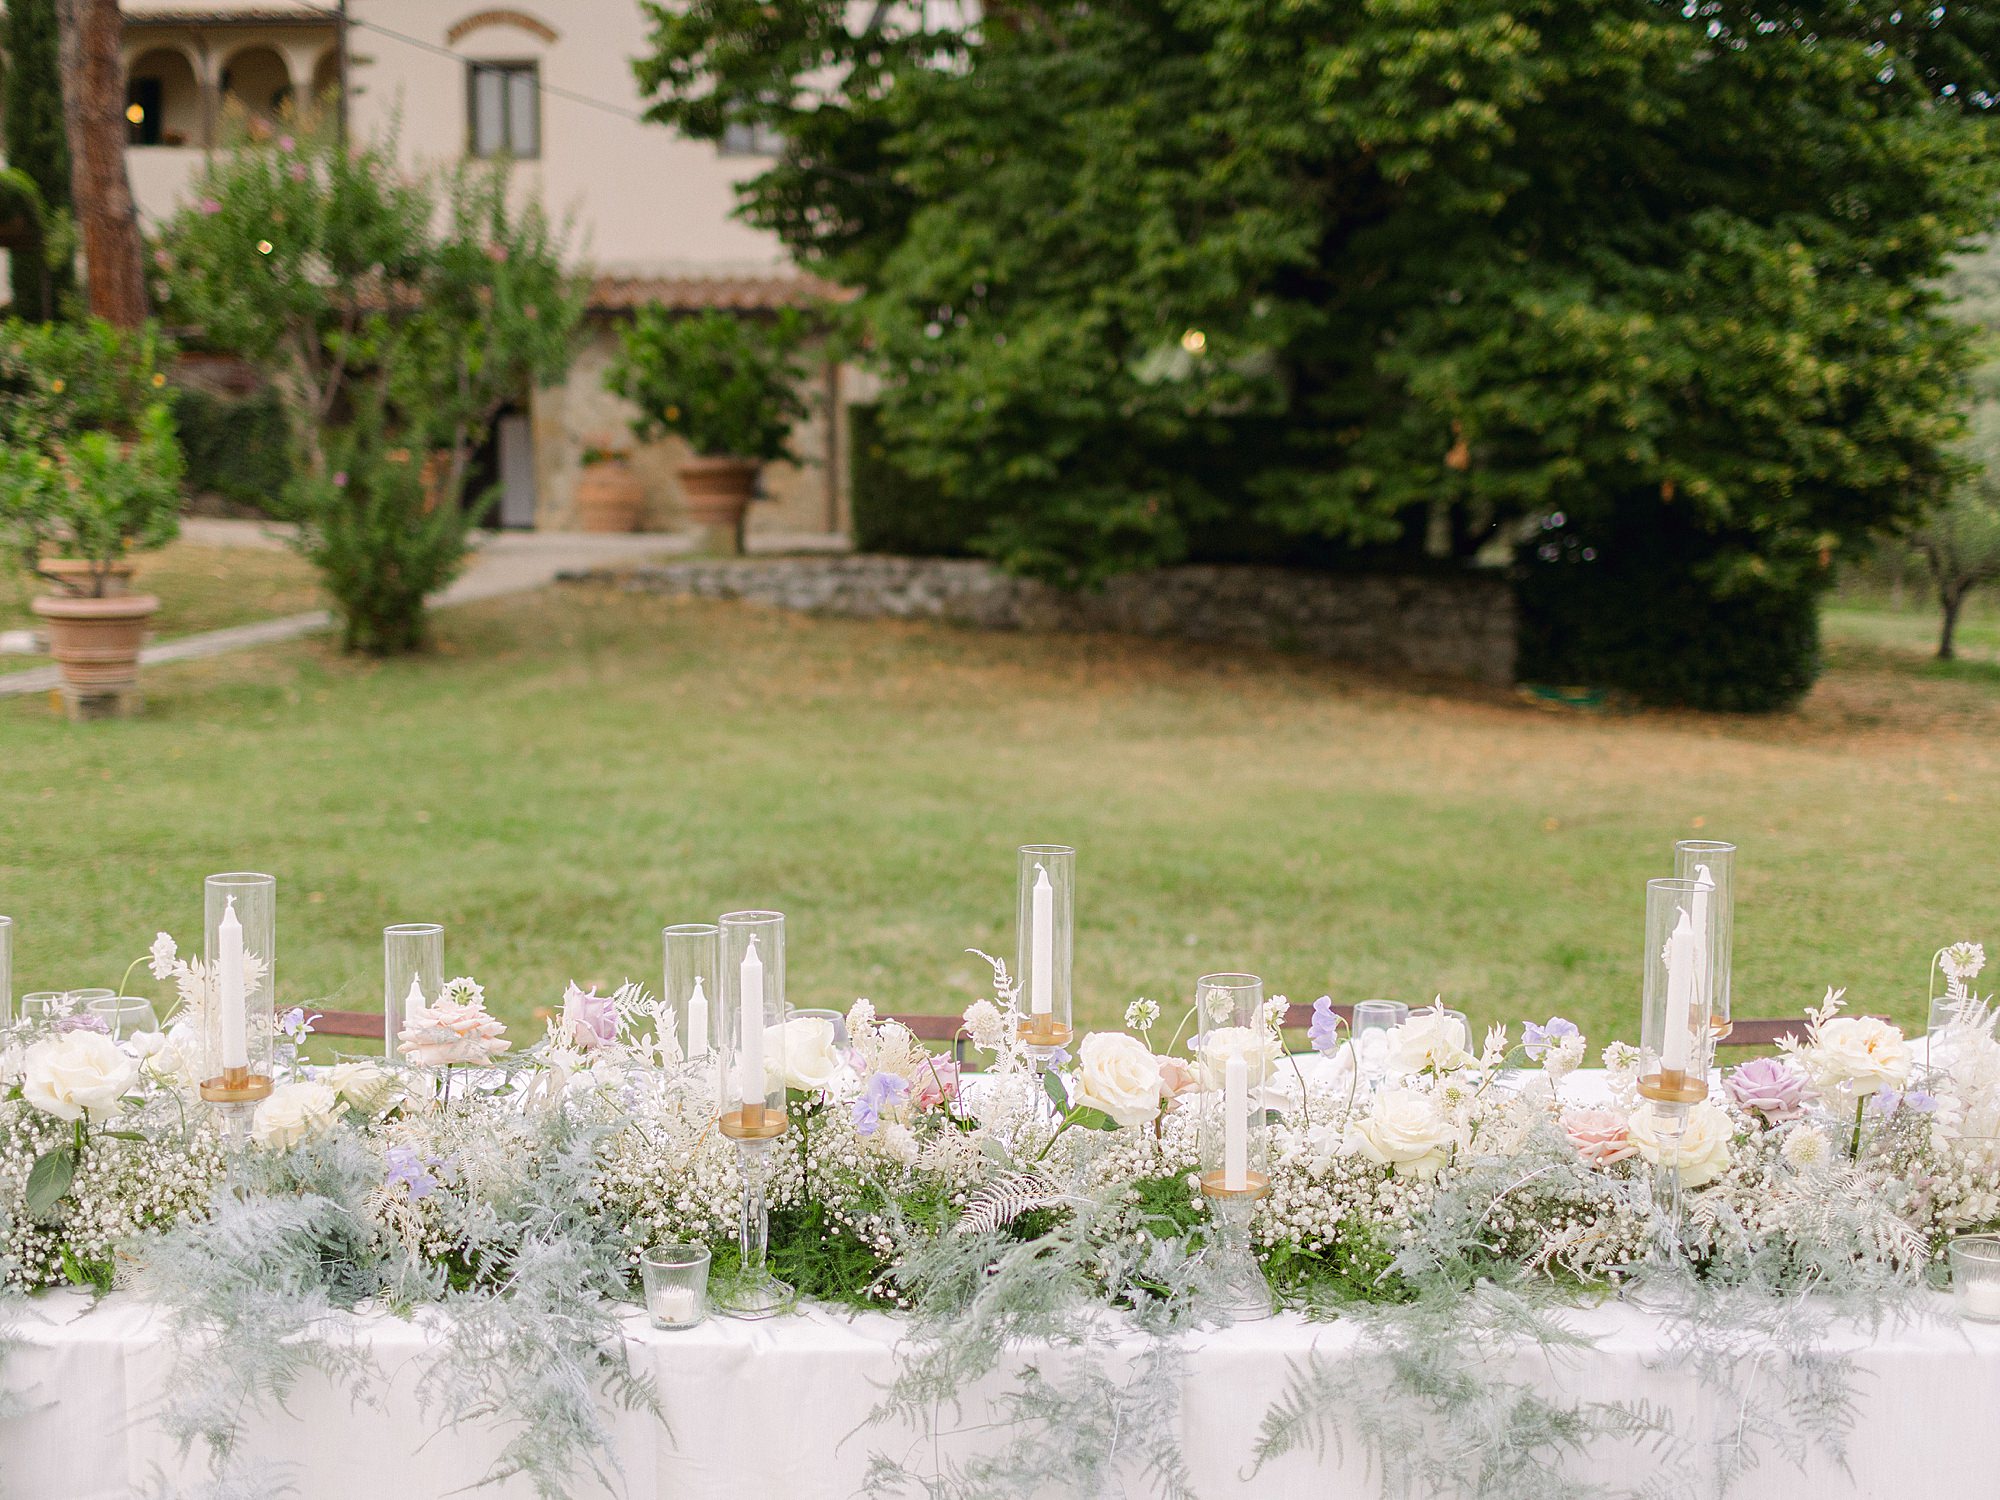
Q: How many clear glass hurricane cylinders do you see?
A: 9